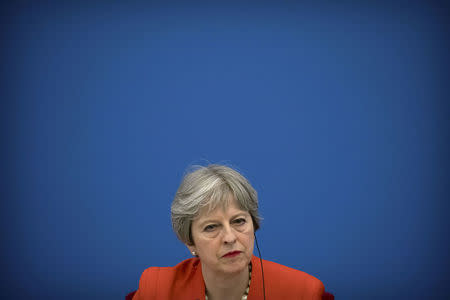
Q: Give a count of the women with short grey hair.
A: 1